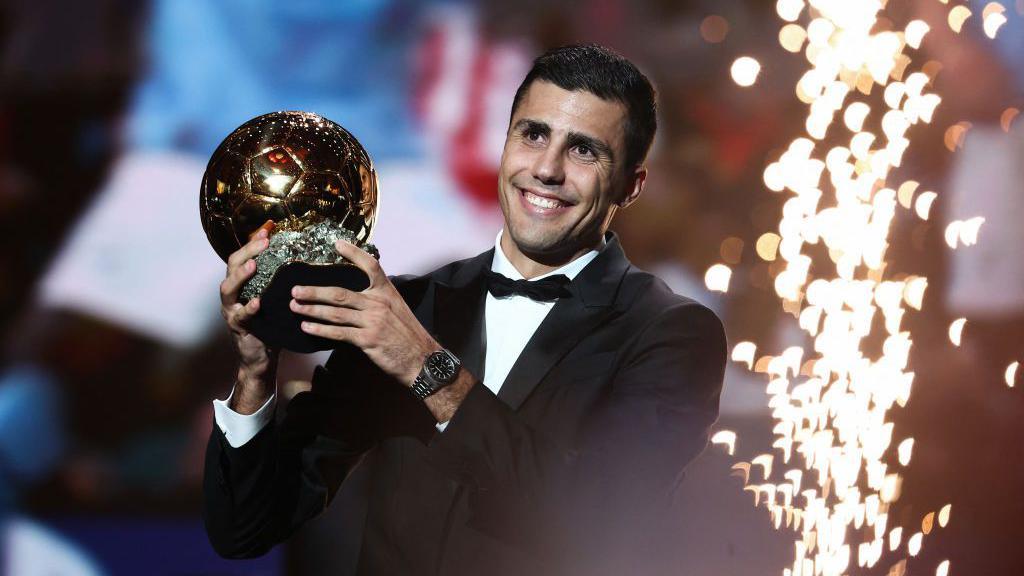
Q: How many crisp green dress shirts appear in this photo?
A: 0